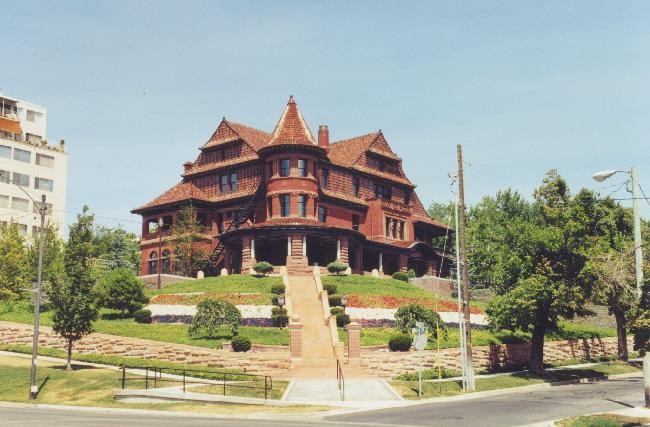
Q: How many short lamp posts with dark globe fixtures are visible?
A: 2